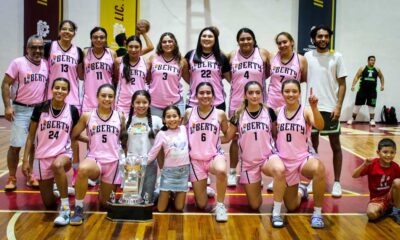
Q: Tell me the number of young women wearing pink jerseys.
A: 12